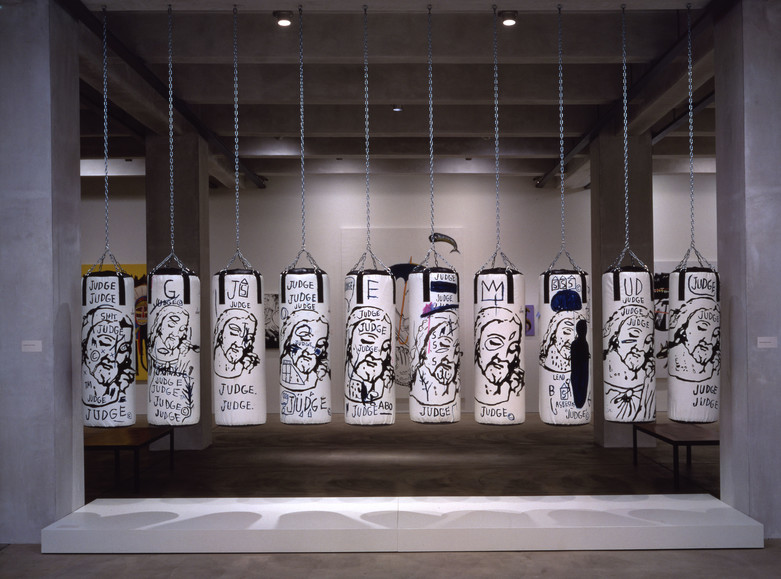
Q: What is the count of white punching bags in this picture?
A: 10